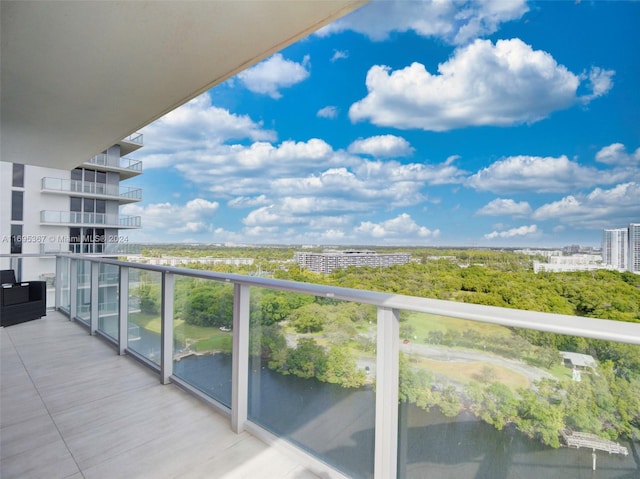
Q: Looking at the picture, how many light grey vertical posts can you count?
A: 7